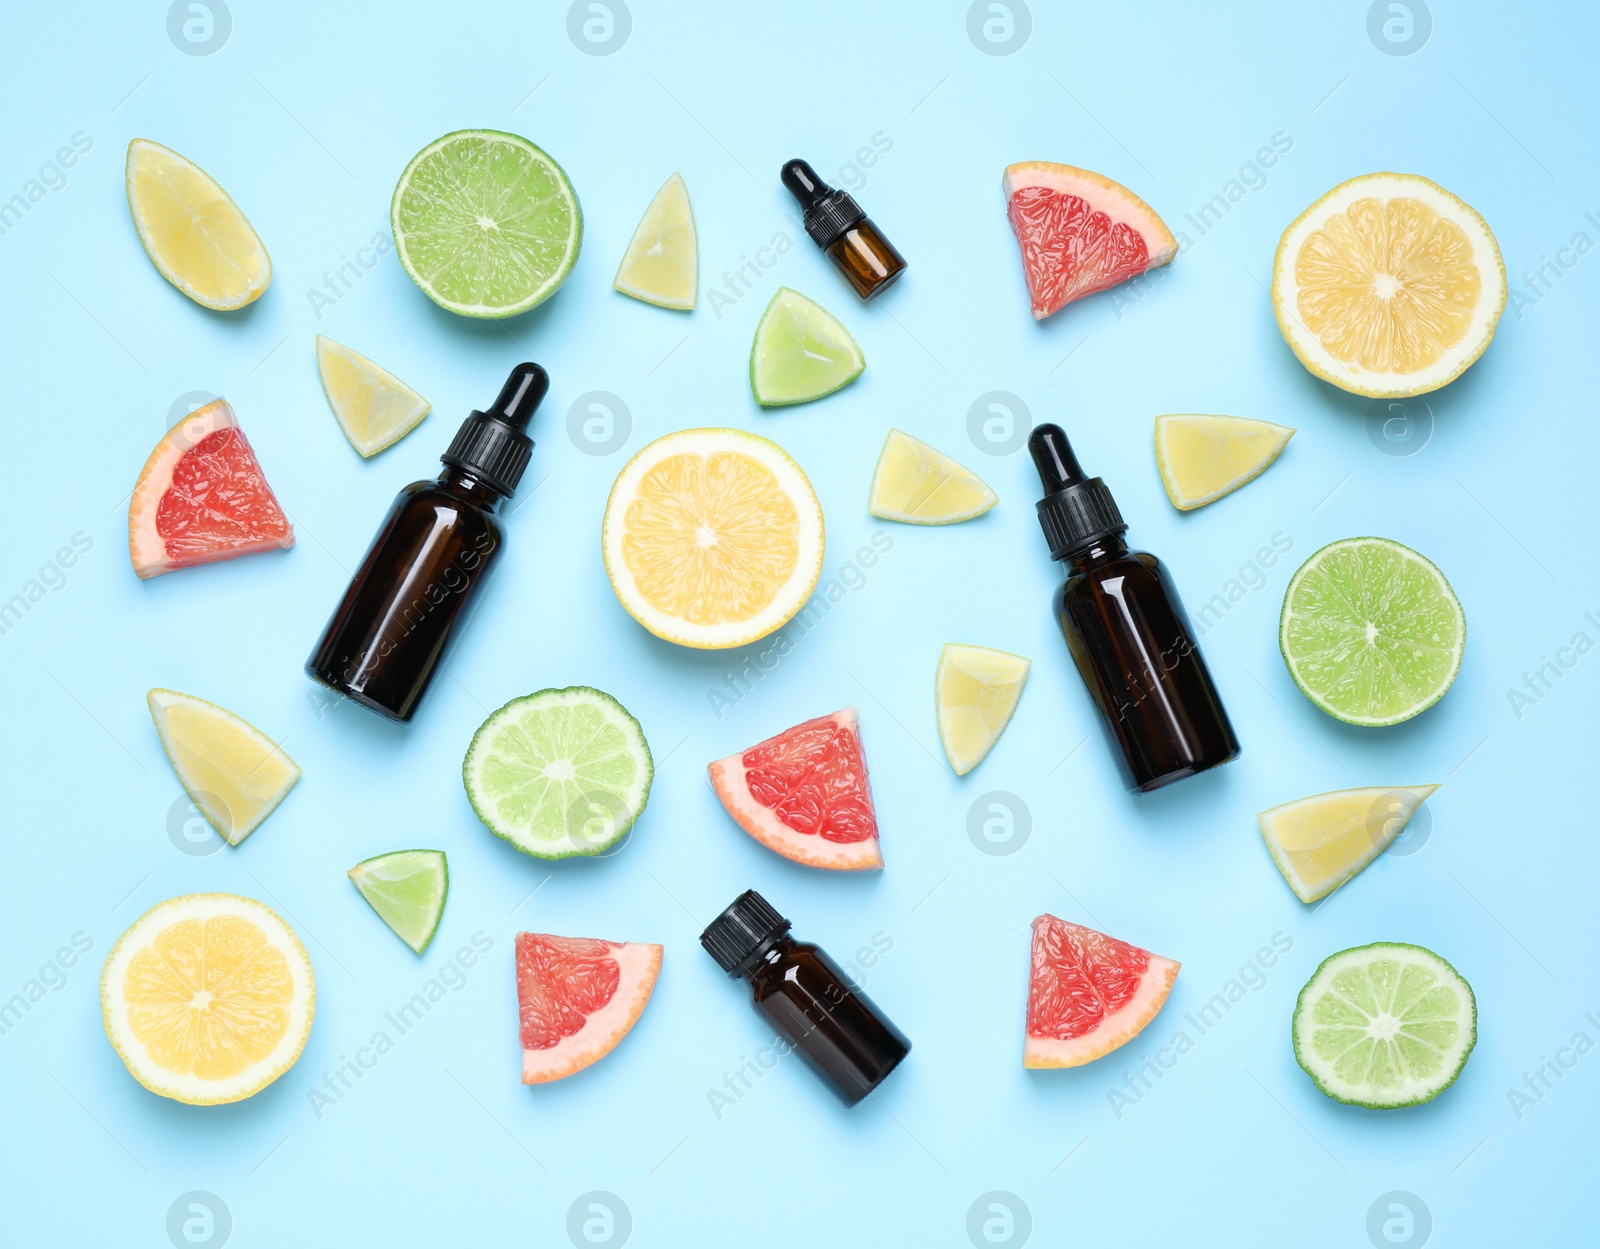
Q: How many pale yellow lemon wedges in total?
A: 8